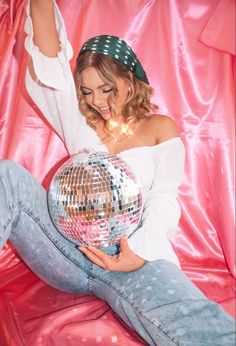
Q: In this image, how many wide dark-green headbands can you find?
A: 1